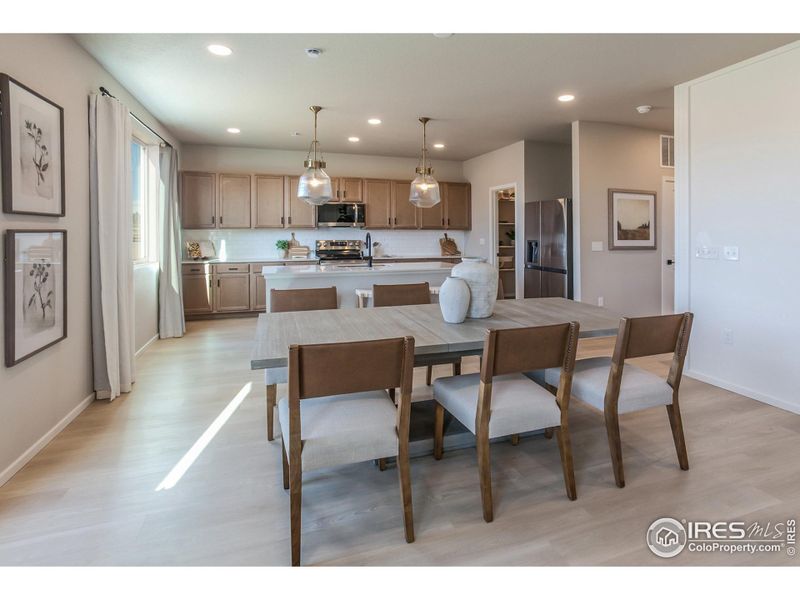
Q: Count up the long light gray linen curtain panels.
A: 2